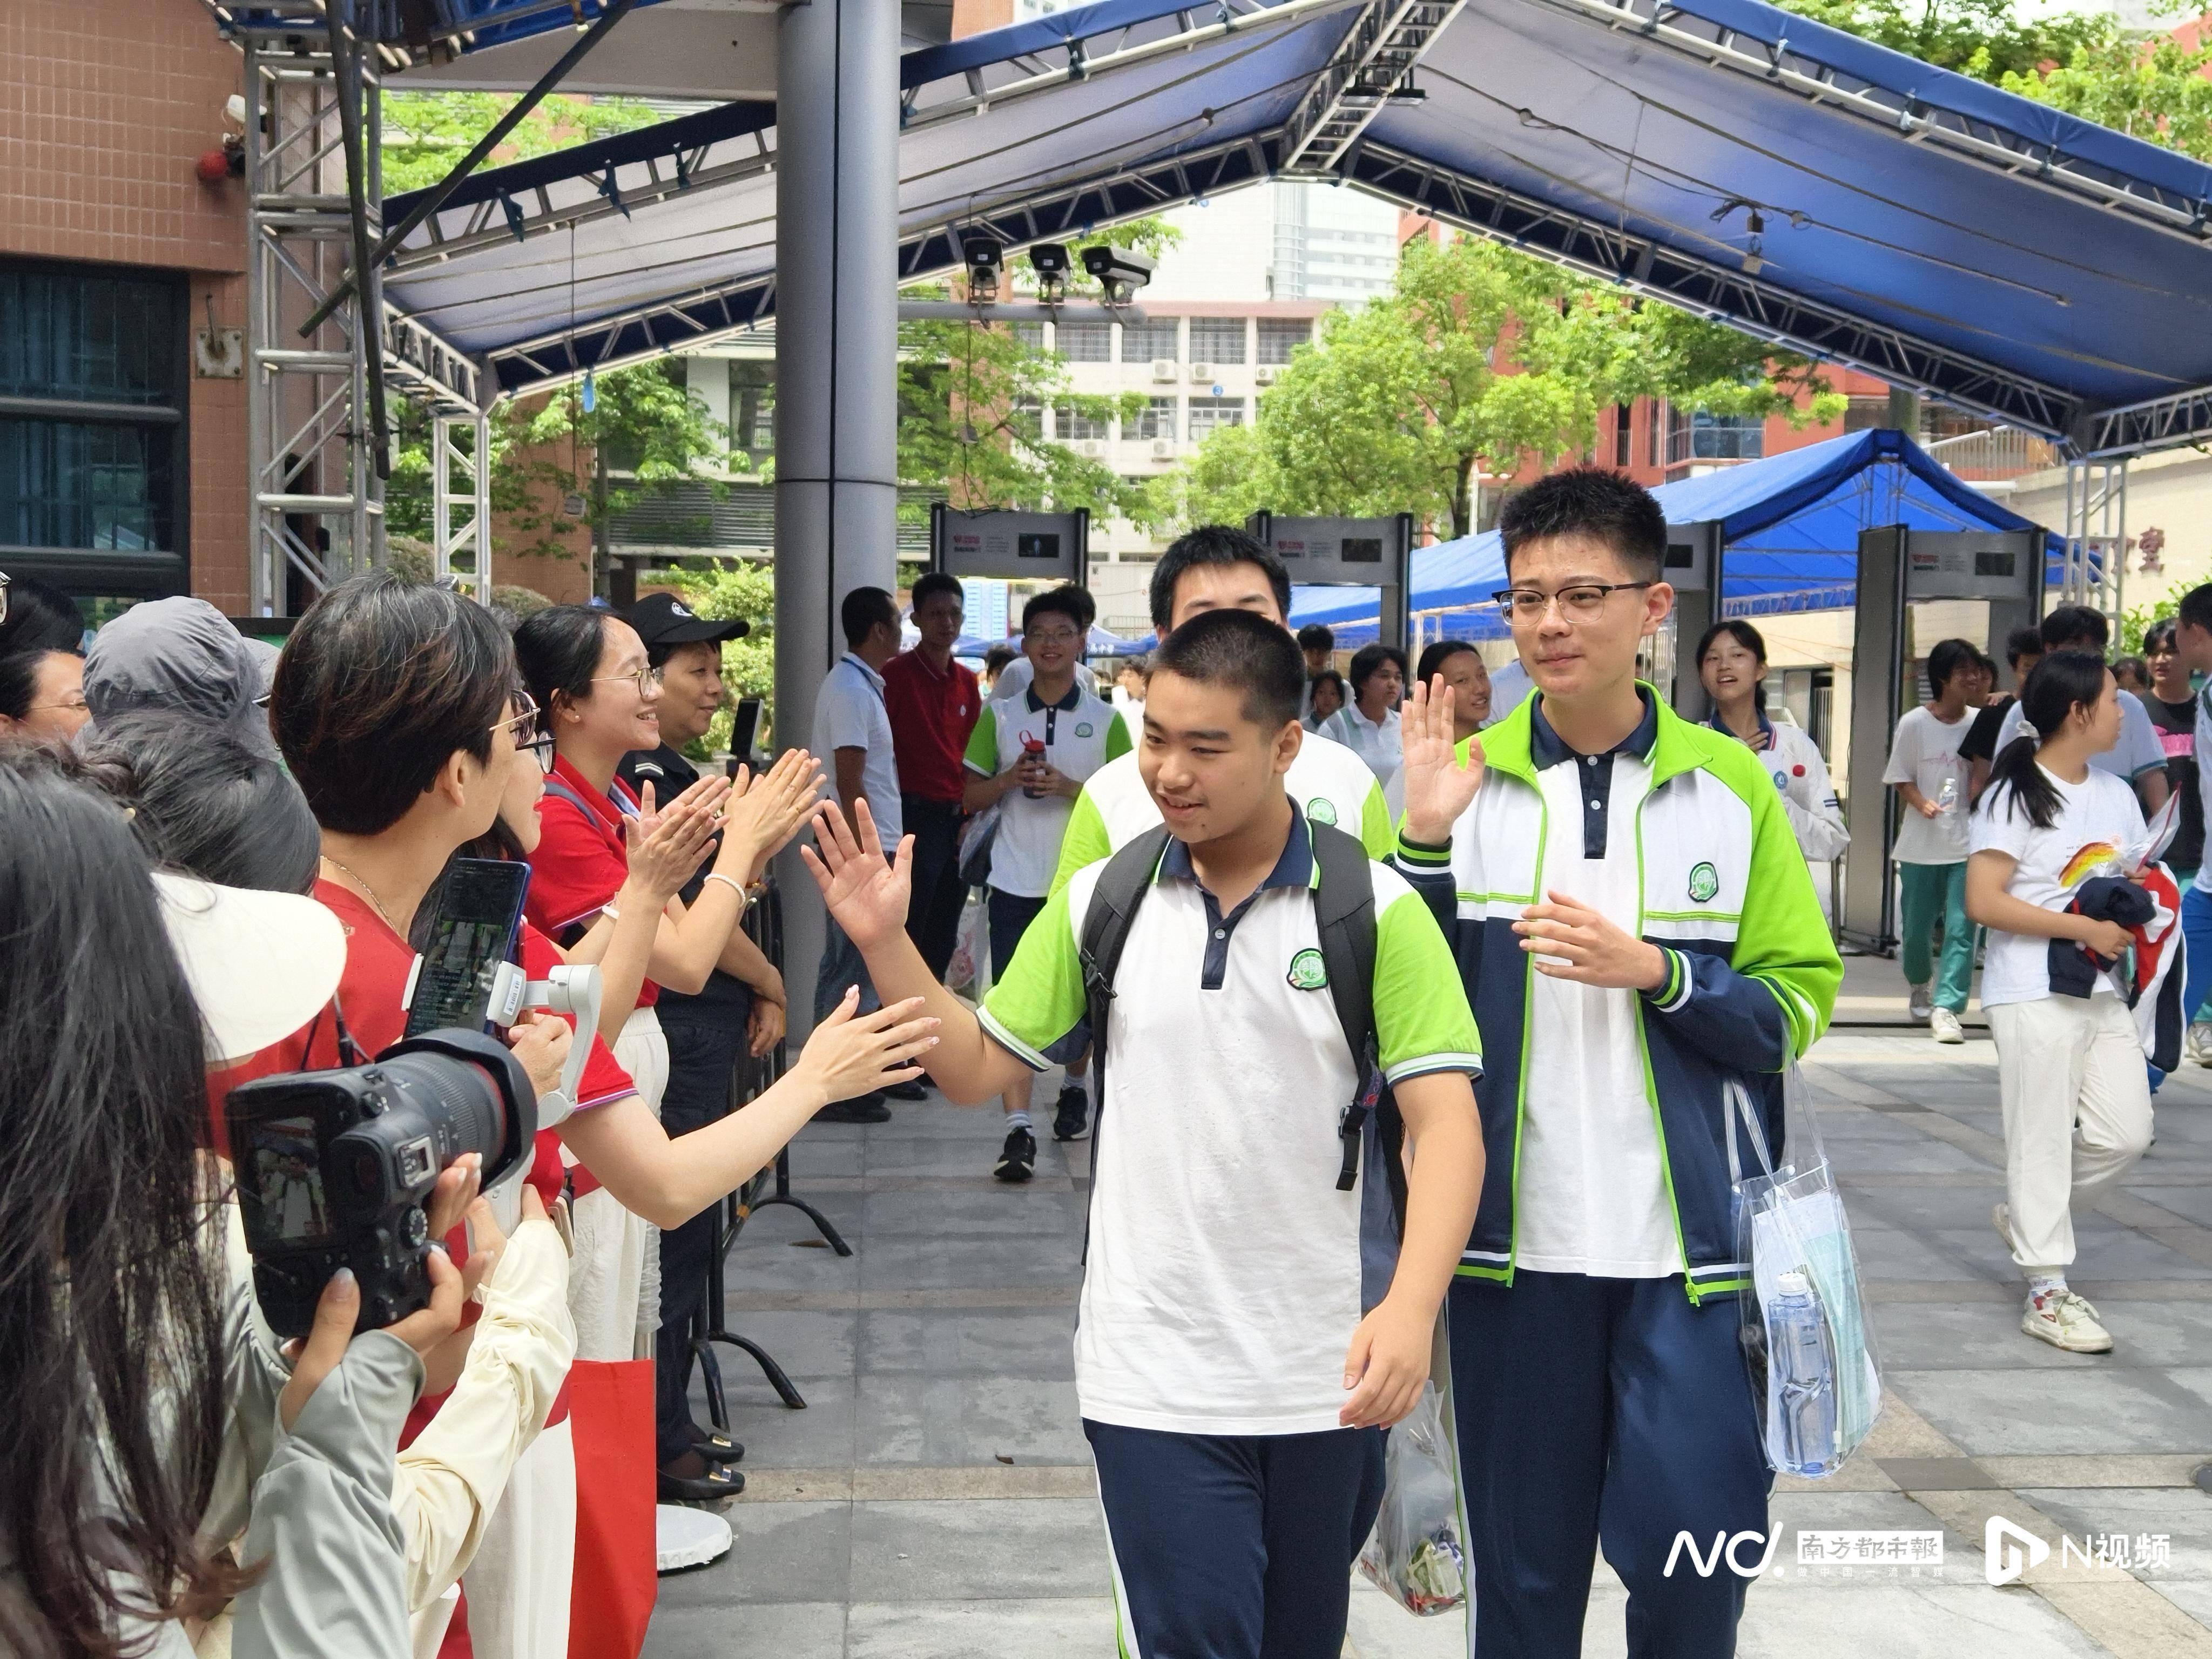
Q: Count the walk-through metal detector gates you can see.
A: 4